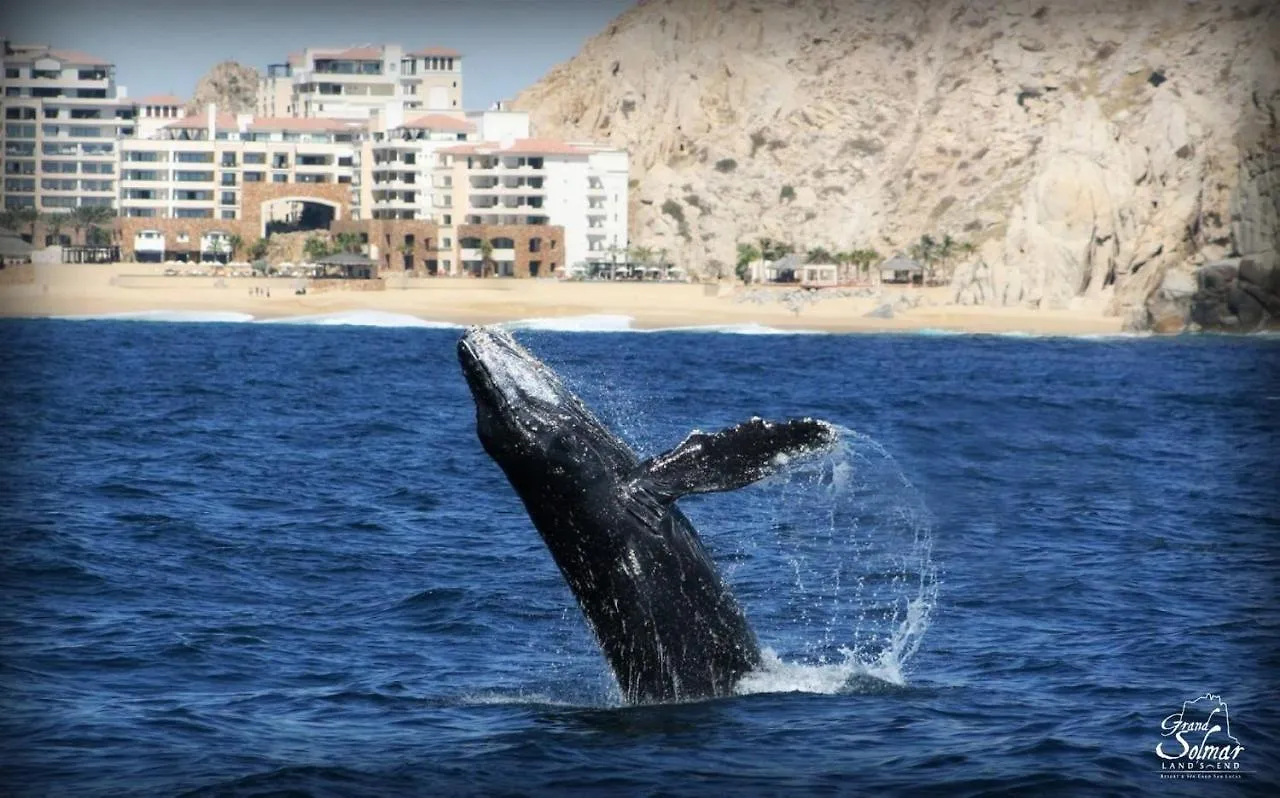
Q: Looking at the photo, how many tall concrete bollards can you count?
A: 0